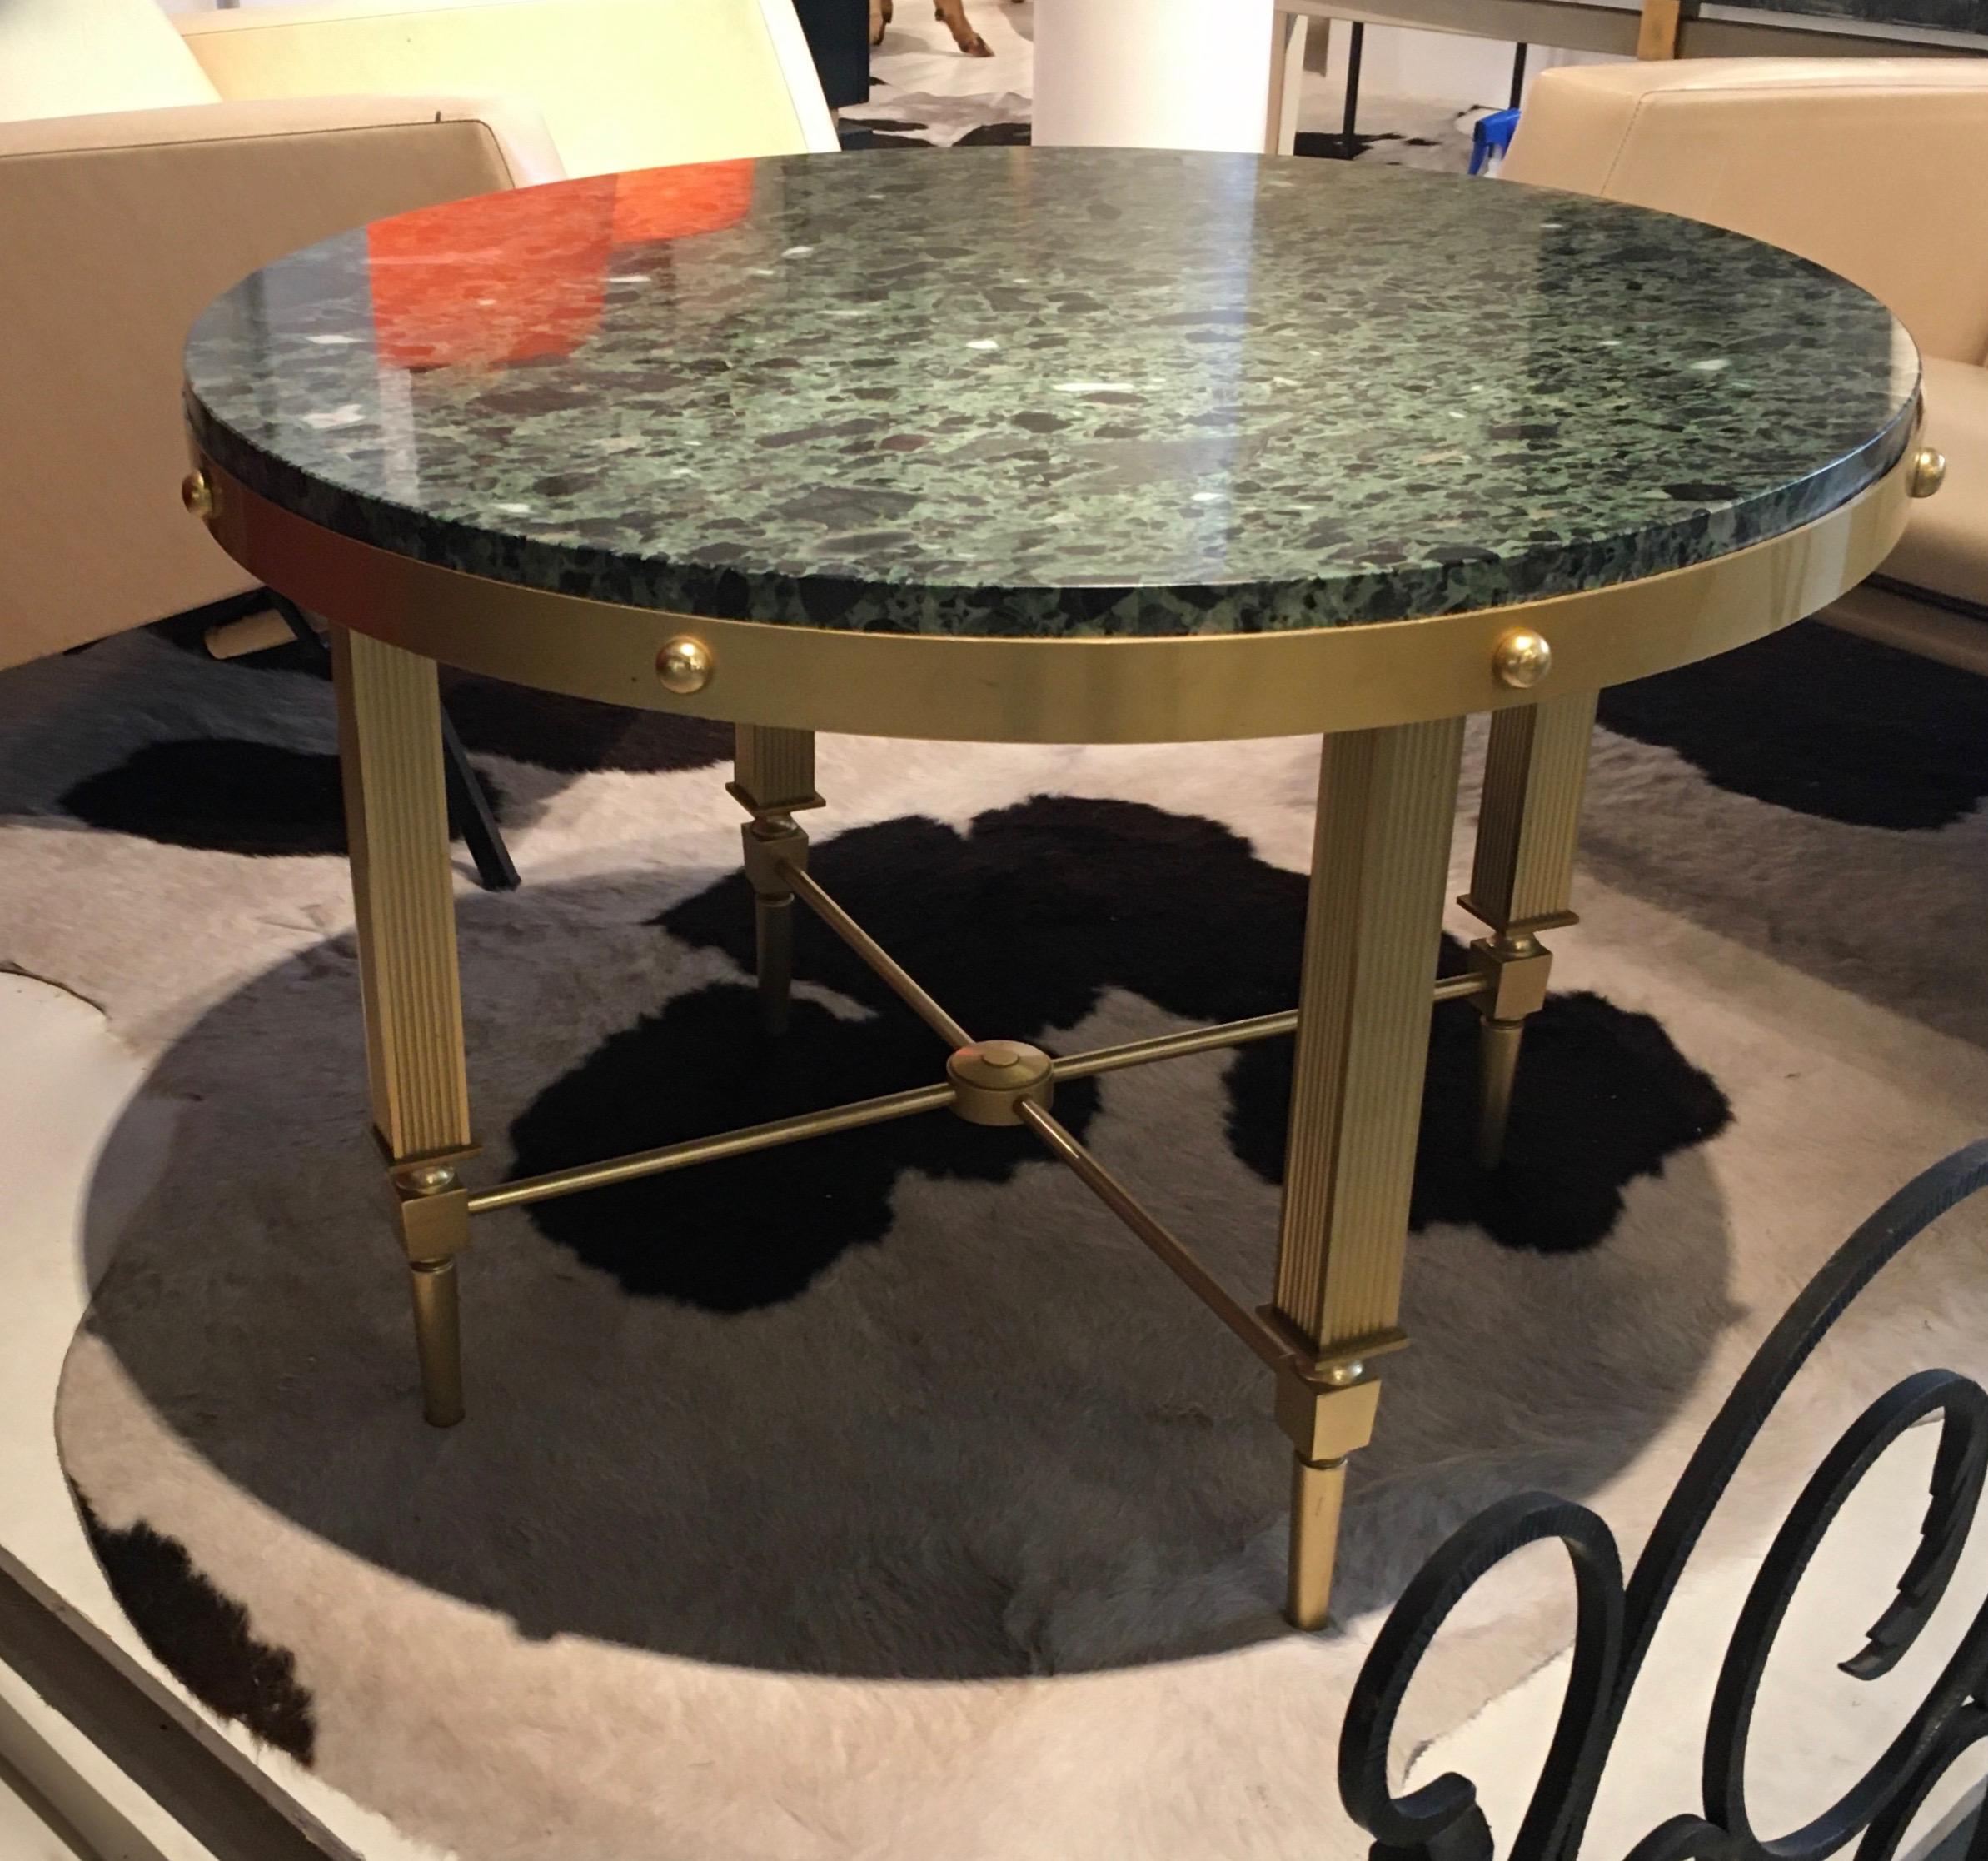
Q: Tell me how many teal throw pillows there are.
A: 0